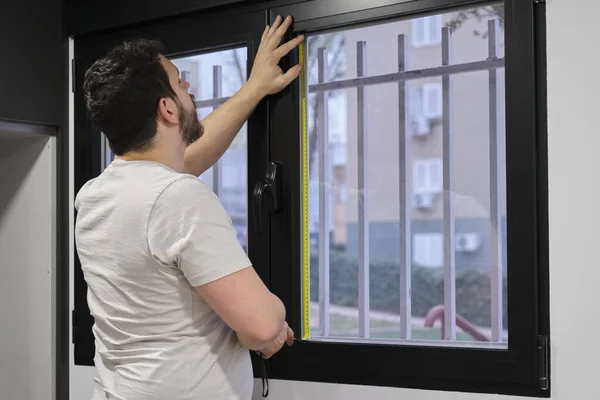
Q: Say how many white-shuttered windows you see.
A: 4